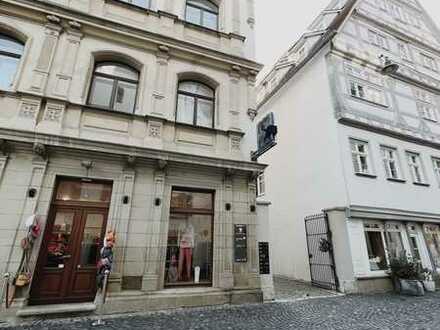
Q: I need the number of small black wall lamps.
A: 5